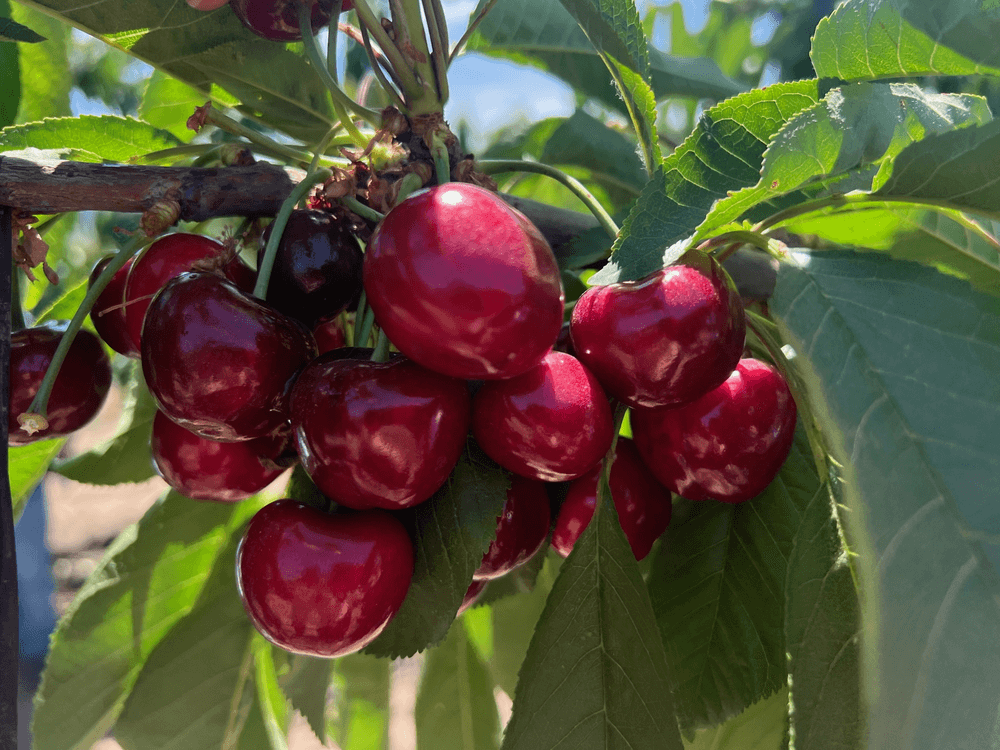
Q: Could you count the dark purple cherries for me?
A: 1